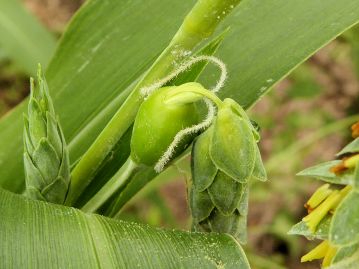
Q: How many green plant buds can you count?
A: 3